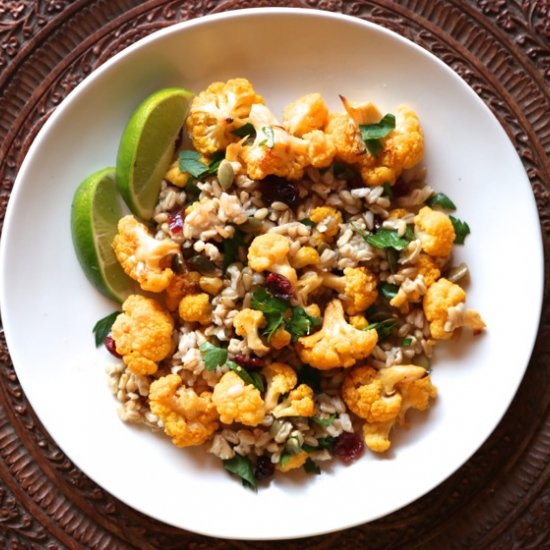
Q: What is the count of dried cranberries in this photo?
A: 7